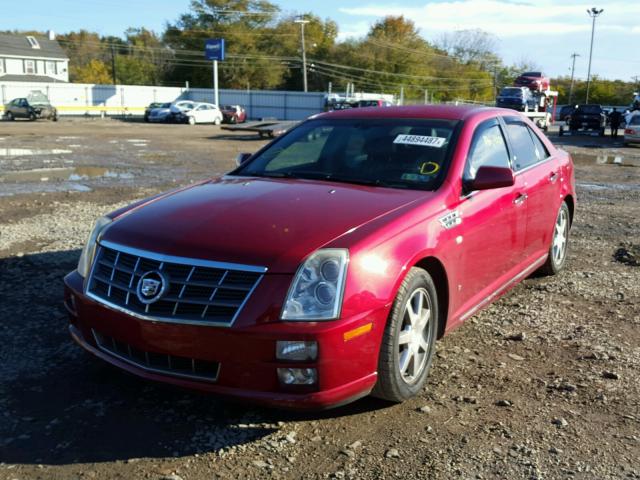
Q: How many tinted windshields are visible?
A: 1